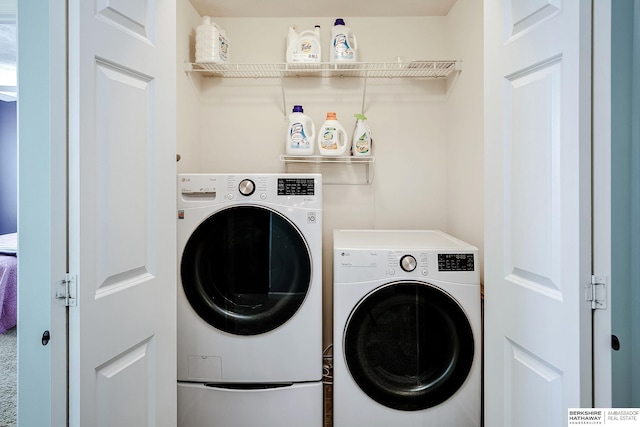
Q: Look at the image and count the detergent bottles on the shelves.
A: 6